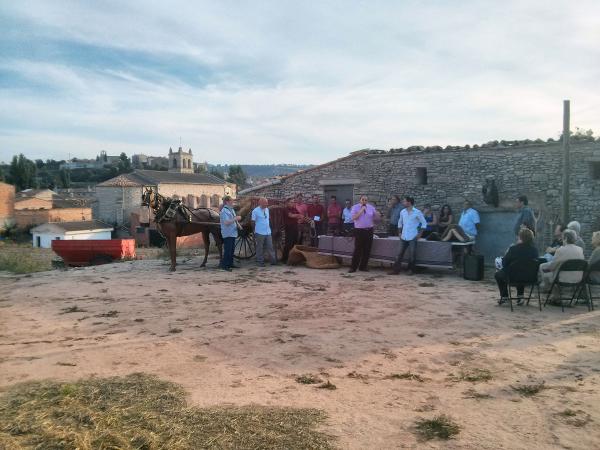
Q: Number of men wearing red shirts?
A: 4